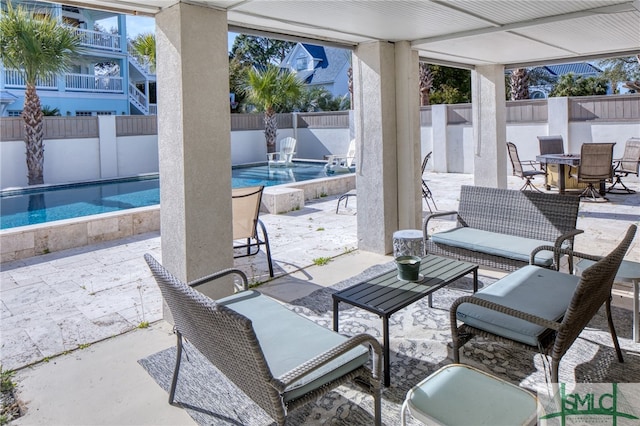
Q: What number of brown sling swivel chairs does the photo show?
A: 4